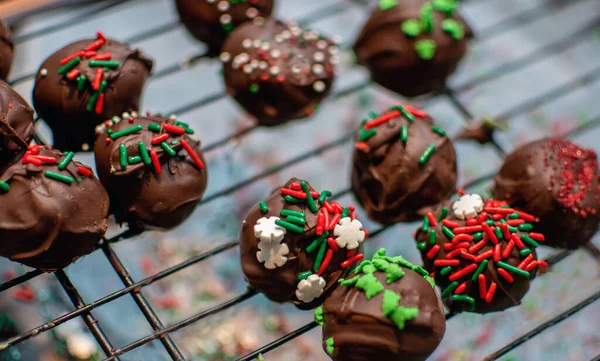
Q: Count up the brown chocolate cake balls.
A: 13